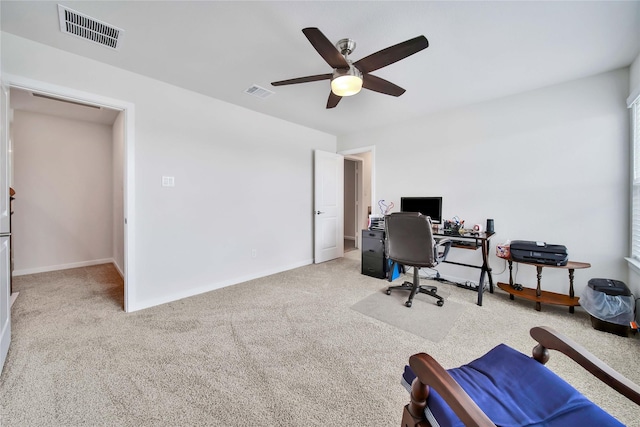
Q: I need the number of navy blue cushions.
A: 1